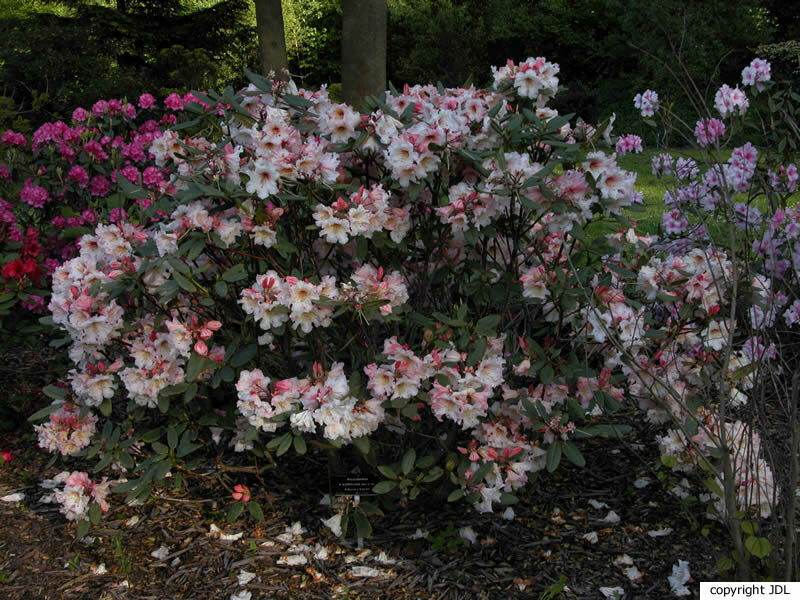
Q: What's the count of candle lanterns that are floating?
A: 0